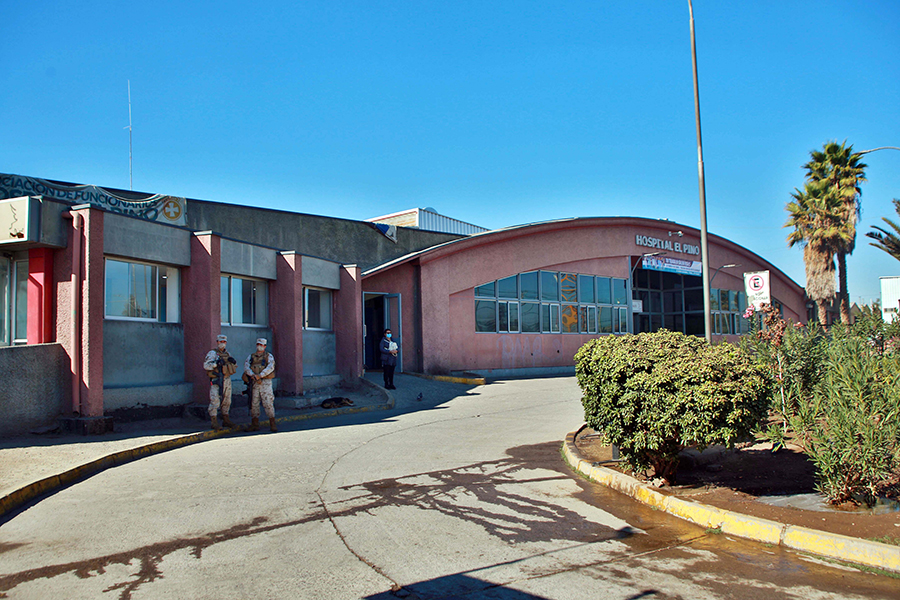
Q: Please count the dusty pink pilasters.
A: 4